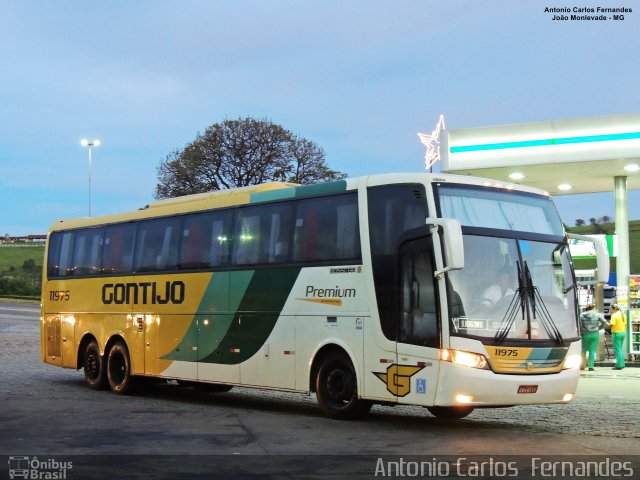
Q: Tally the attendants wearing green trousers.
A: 2